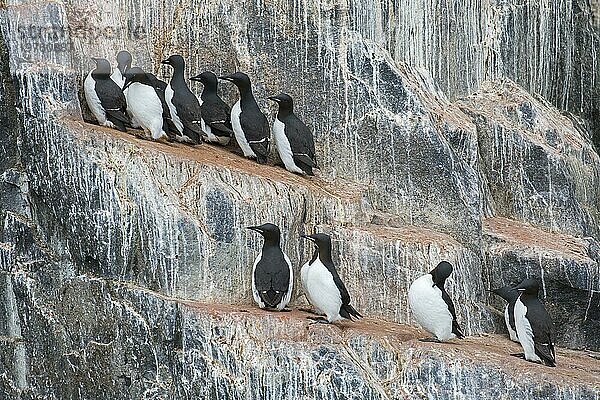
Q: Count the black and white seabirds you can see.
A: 12